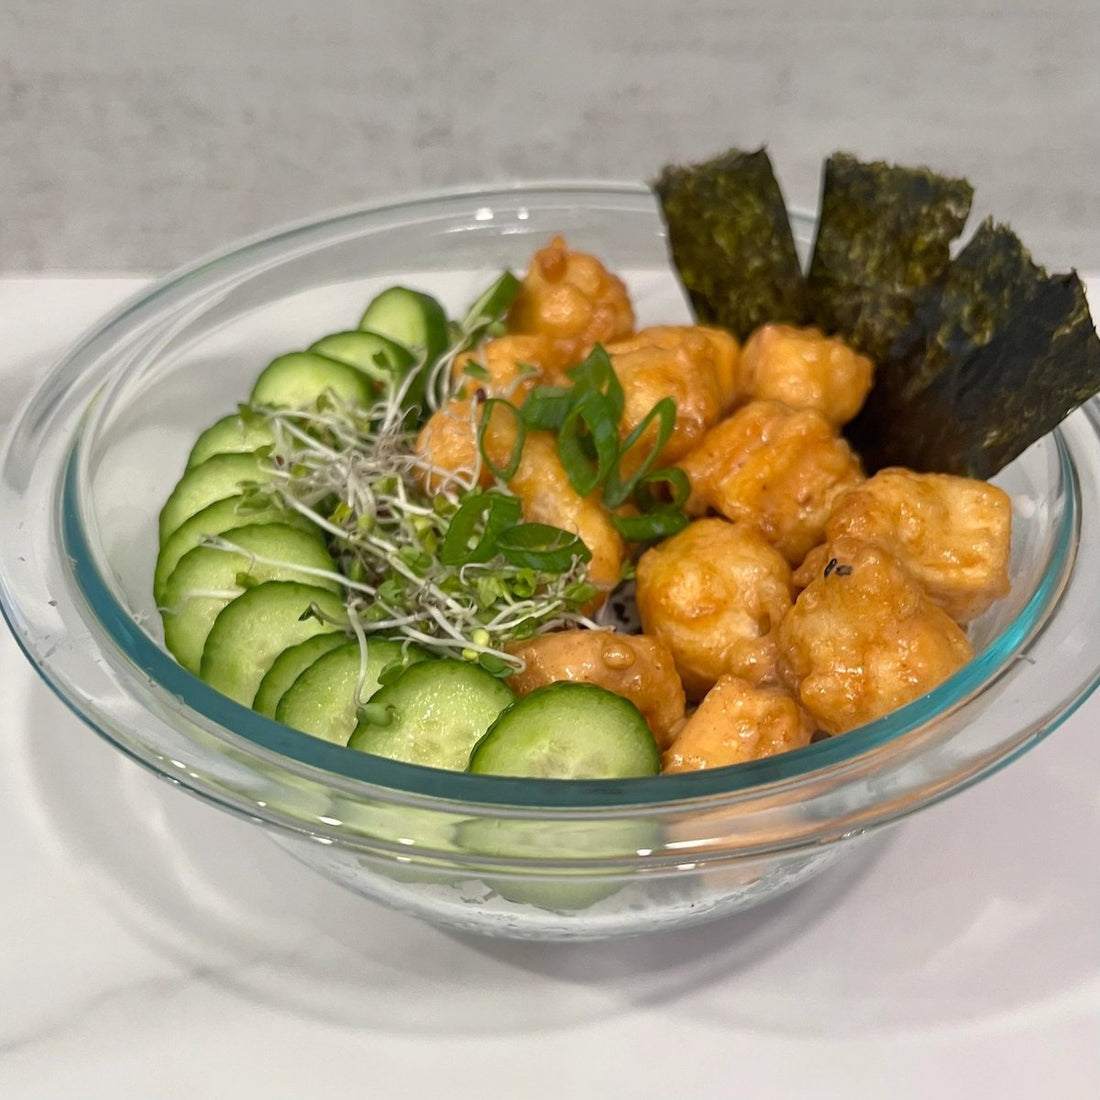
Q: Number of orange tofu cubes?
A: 12